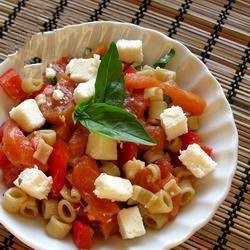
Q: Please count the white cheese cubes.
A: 9